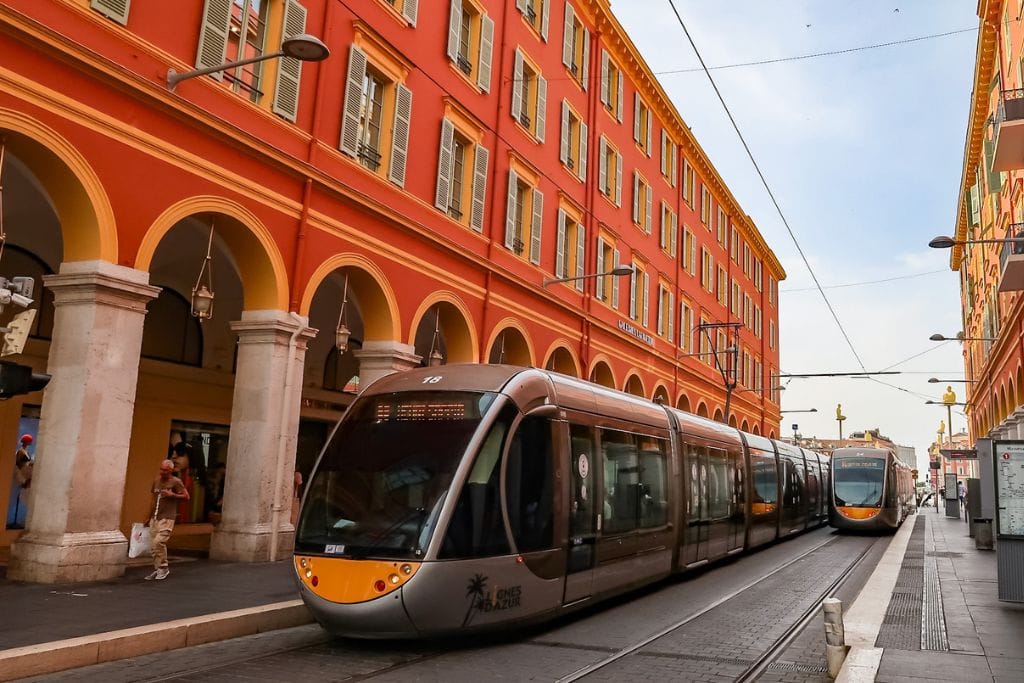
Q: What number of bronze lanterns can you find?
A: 3